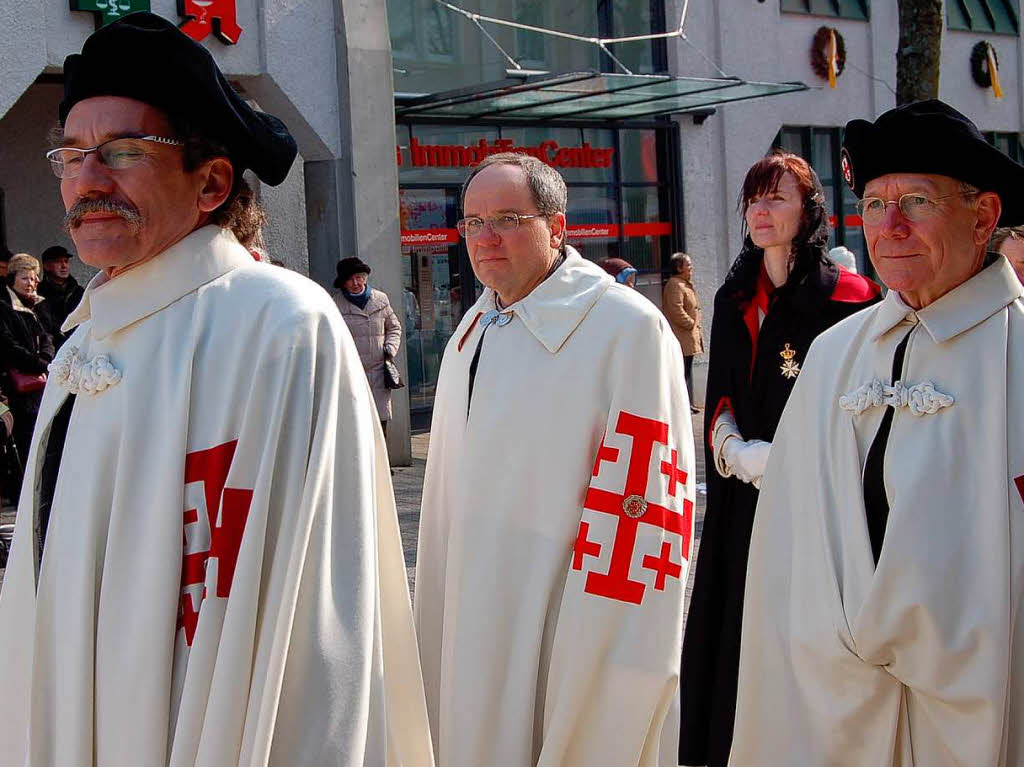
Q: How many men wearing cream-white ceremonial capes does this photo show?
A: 3